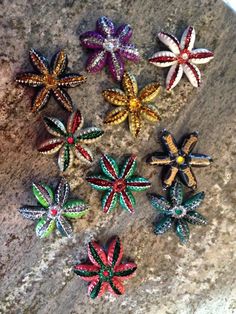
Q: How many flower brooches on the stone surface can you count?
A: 10